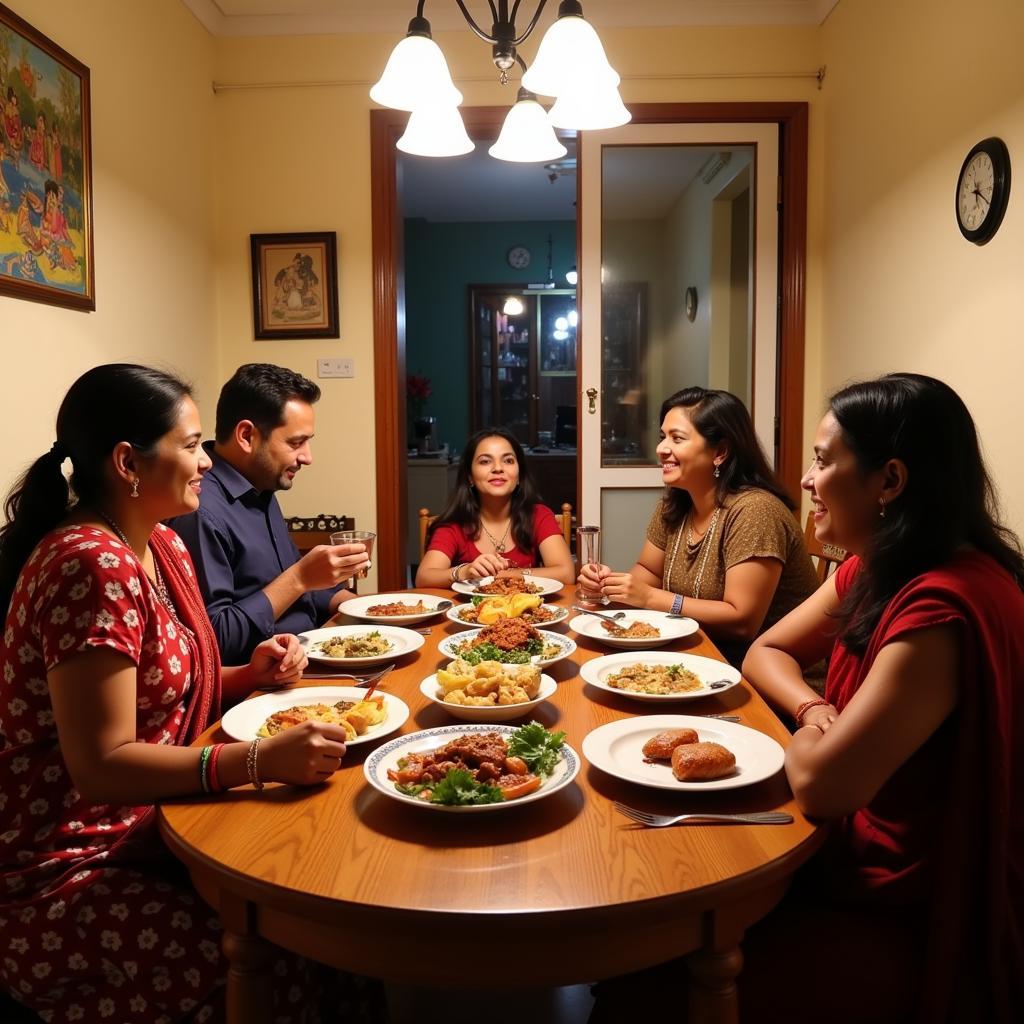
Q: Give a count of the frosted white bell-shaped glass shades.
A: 5